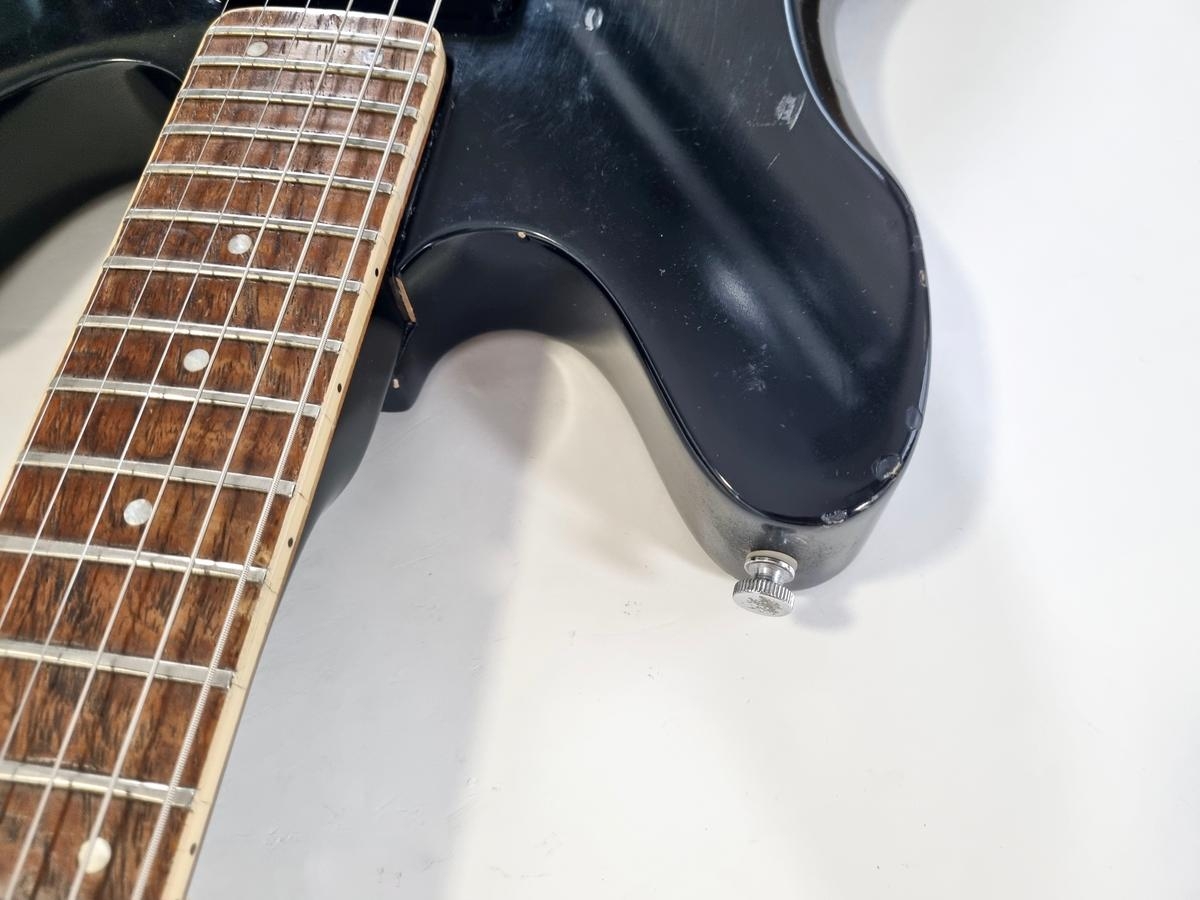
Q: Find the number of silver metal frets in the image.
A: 13